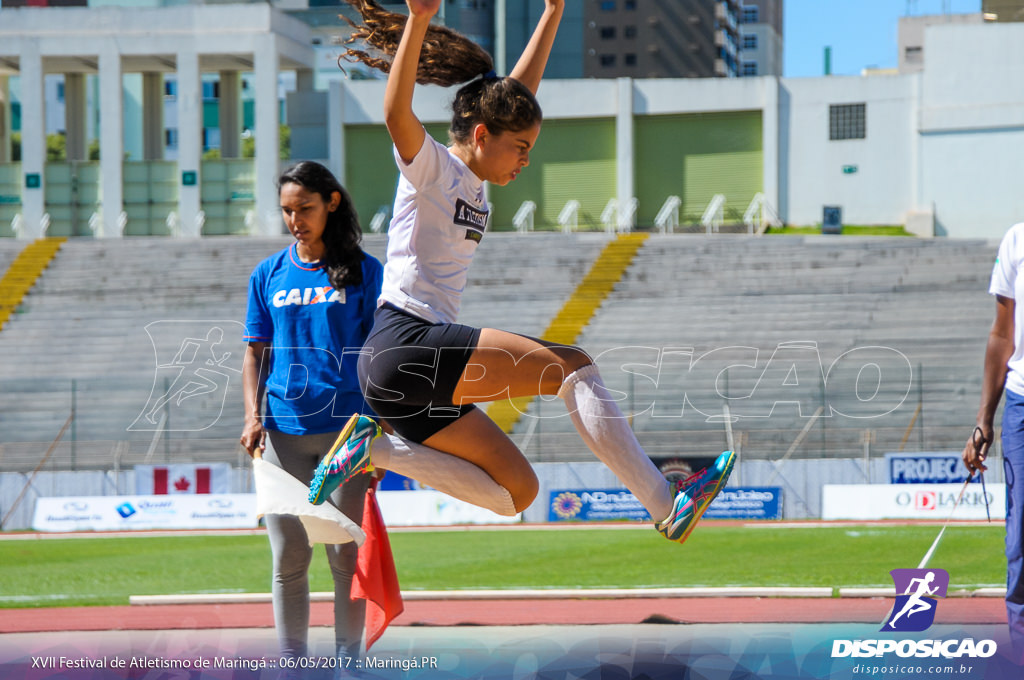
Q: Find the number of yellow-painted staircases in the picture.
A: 2